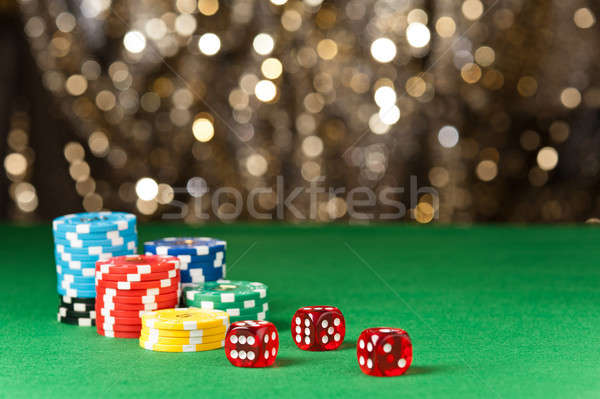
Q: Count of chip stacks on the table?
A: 5